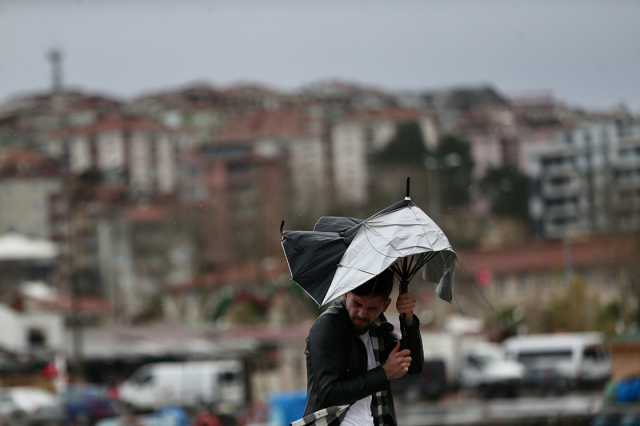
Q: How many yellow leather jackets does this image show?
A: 0